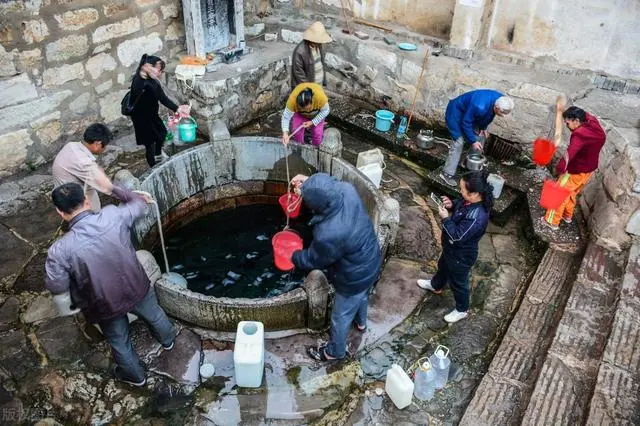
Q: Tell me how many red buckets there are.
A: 4